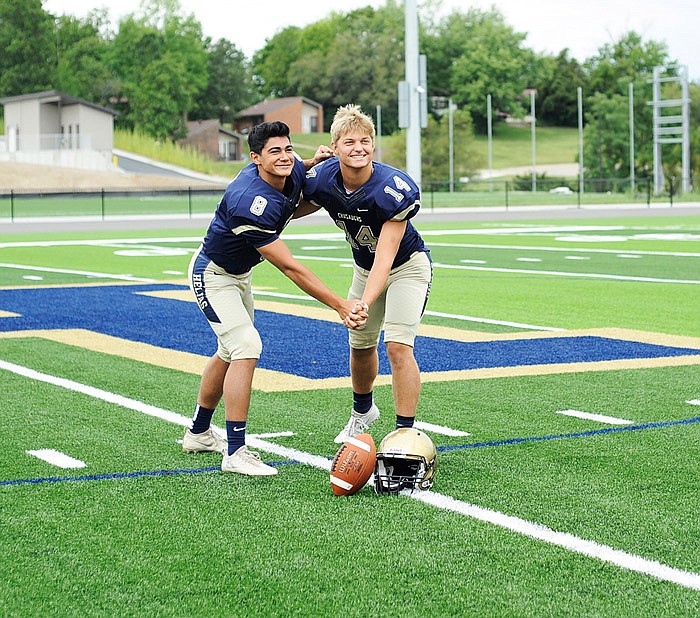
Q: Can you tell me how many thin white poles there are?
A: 6